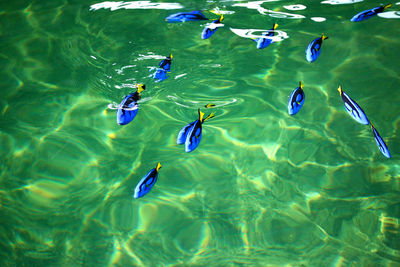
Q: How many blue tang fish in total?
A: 13